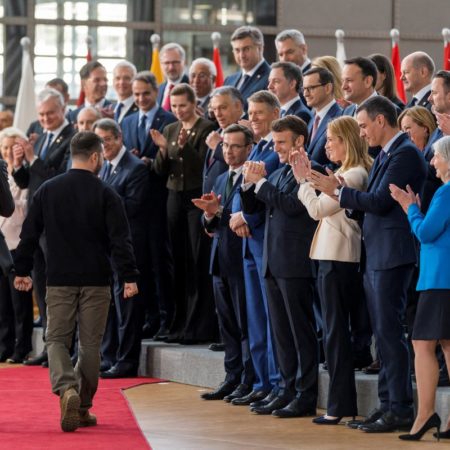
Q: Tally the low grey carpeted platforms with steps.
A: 1